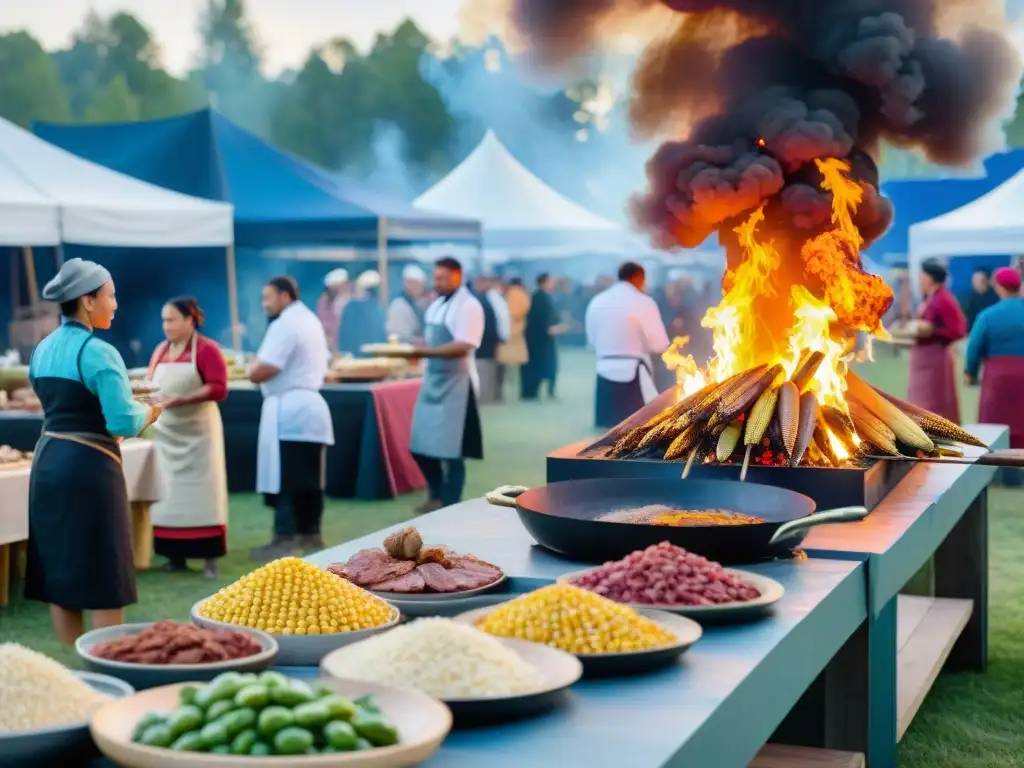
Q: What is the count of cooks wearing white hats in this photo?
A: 3